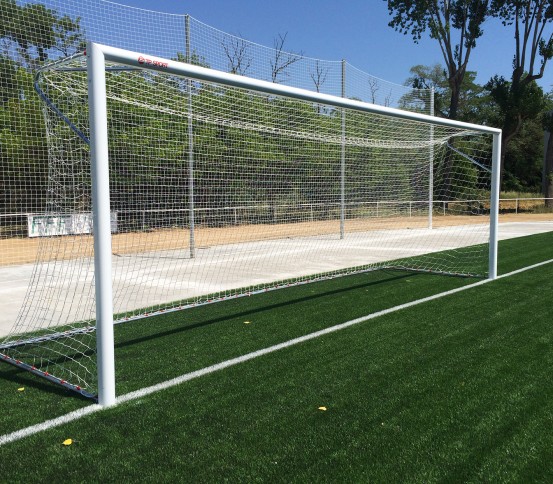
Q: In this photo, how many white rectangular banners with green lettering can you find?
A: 1